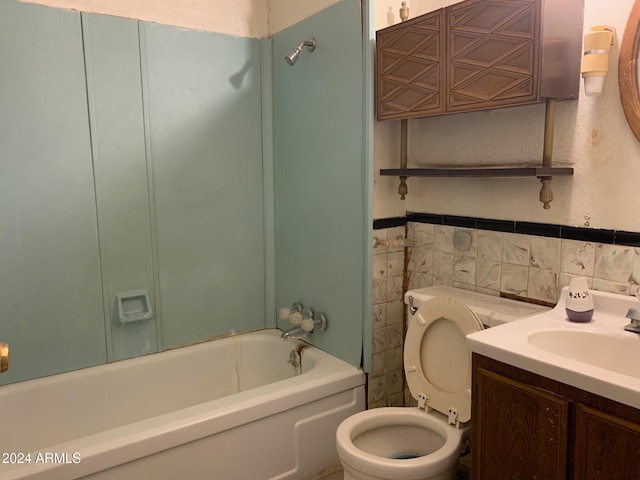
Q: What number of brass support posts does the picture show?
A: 2